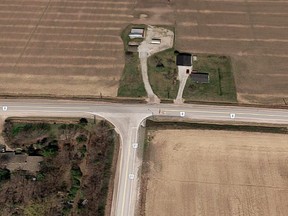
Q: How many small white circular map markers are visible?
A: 5